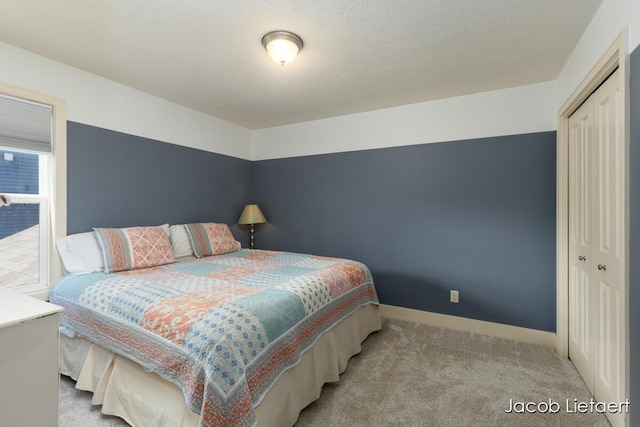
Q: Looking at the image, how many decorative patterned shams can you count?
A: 2